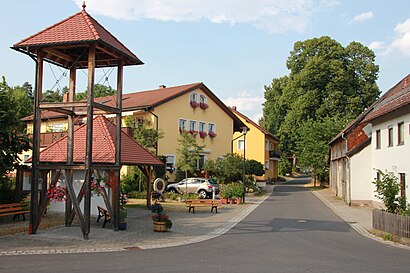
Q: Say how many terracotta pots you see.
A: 3